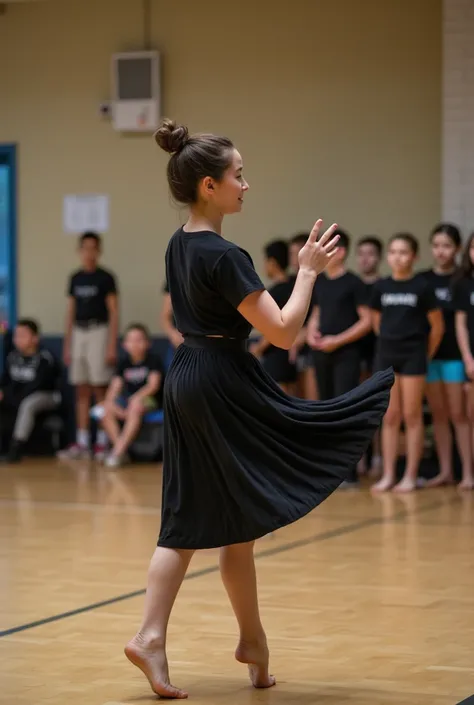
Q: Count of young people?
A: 12